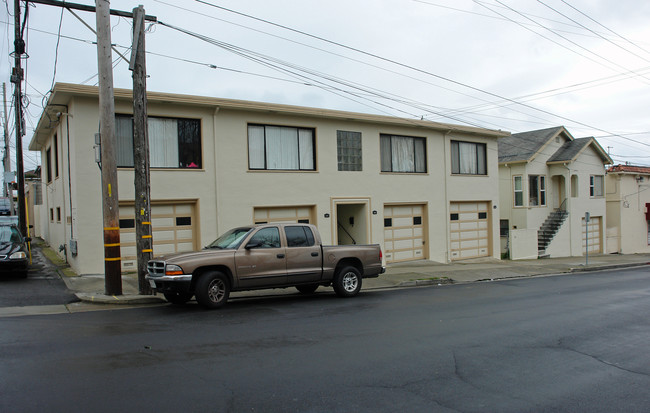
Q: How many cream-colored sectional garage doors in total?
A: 5